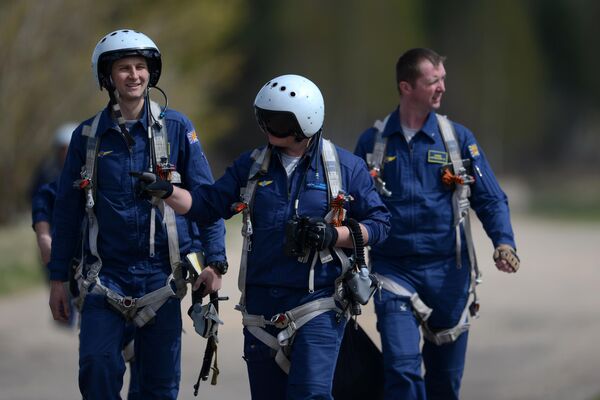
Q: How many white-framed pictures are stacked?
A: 0